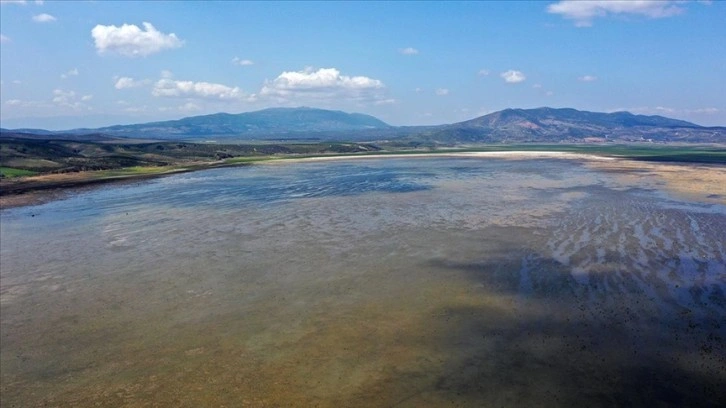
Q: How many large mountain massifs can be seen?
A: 2